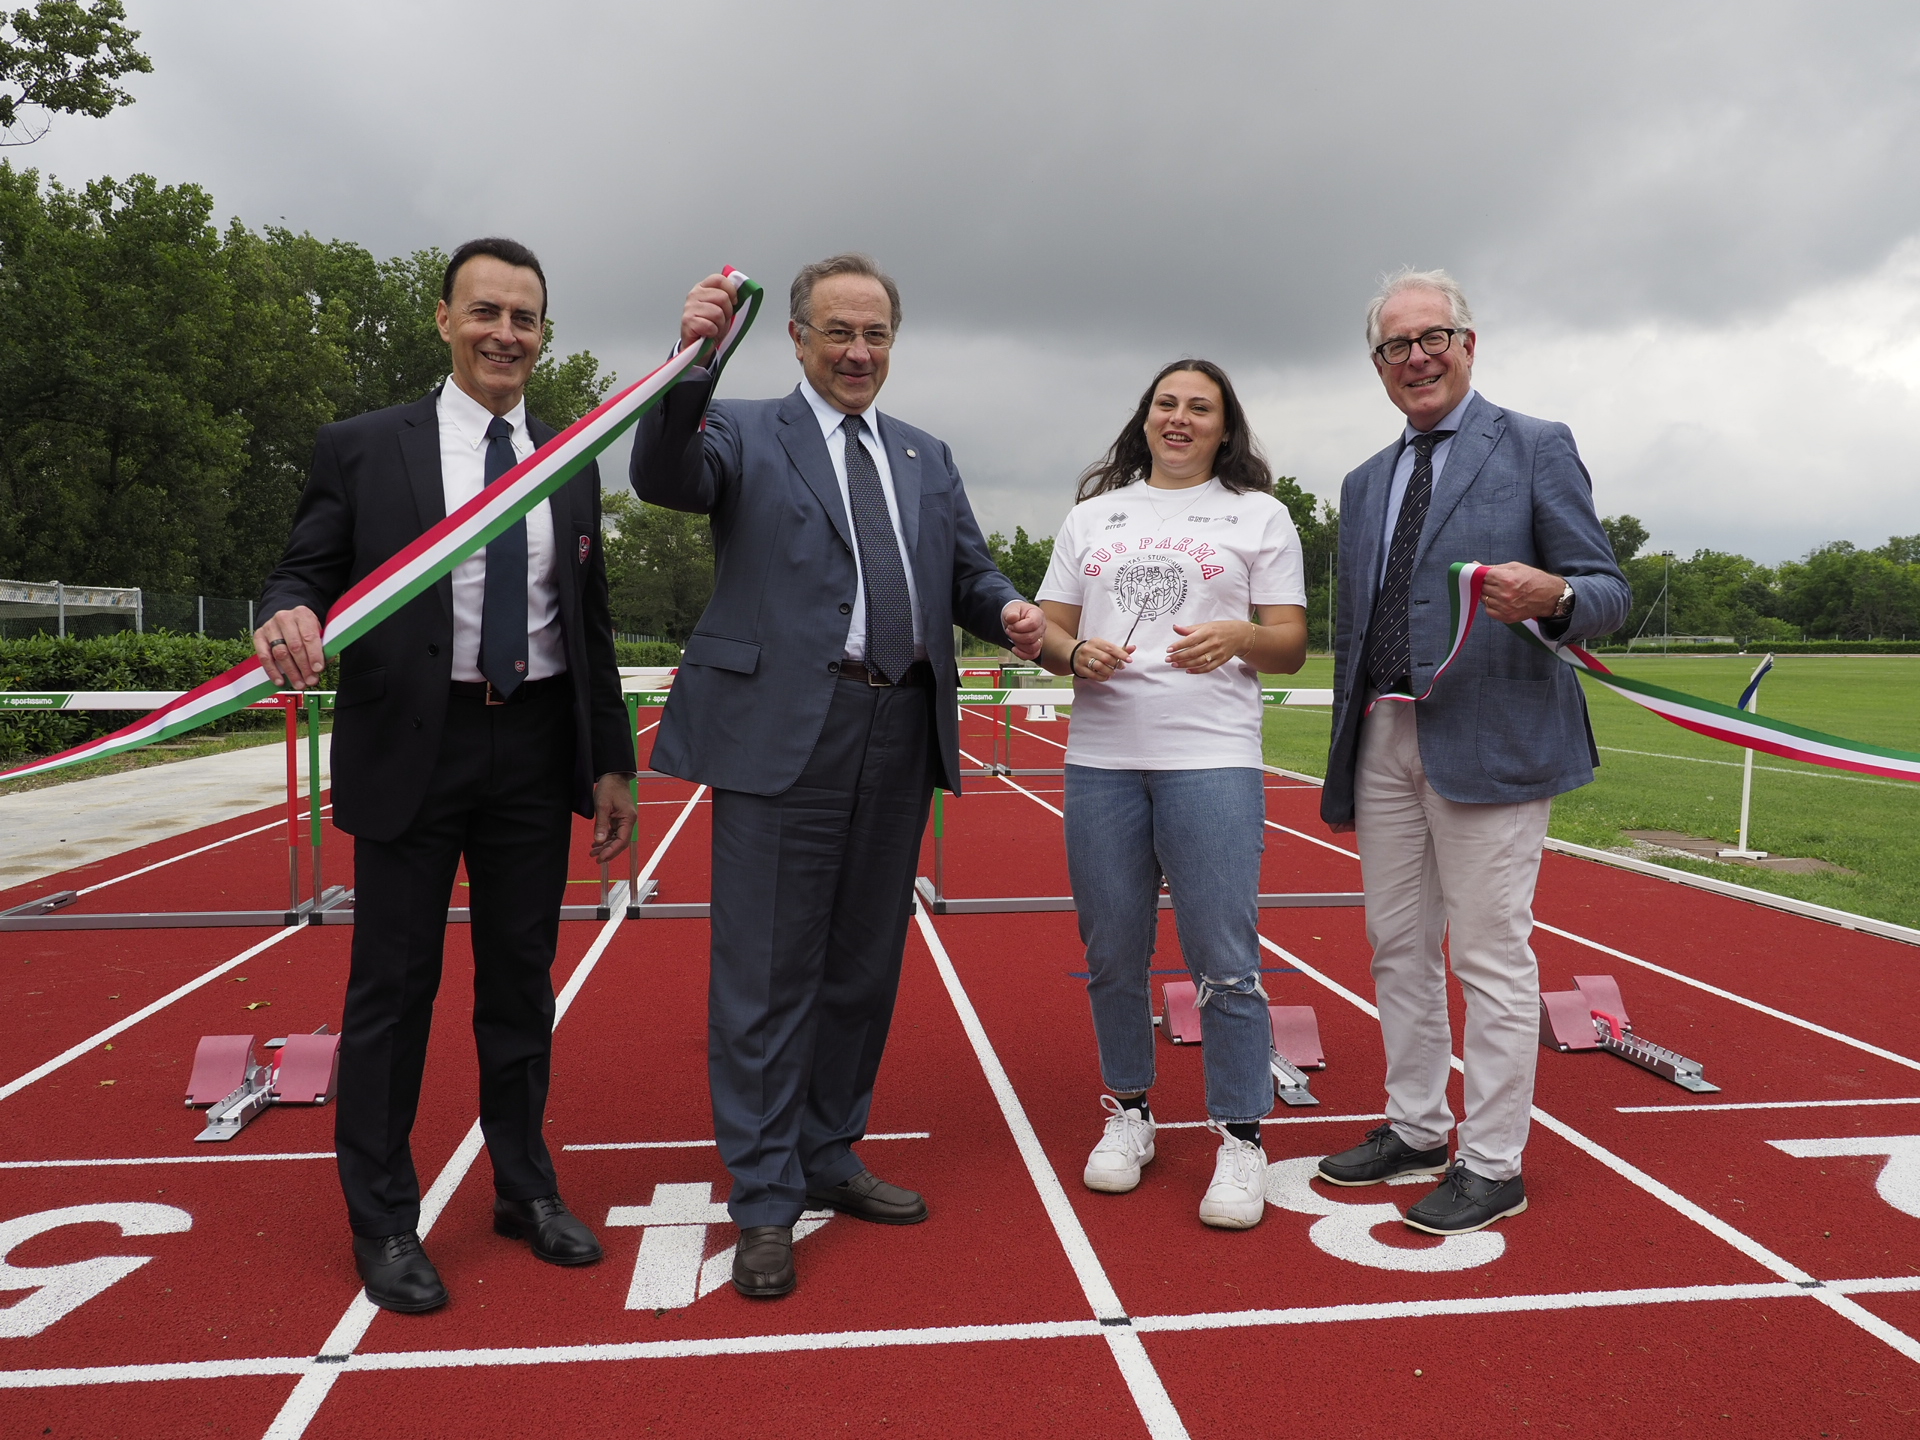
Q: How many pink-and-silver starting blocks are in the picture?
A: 3